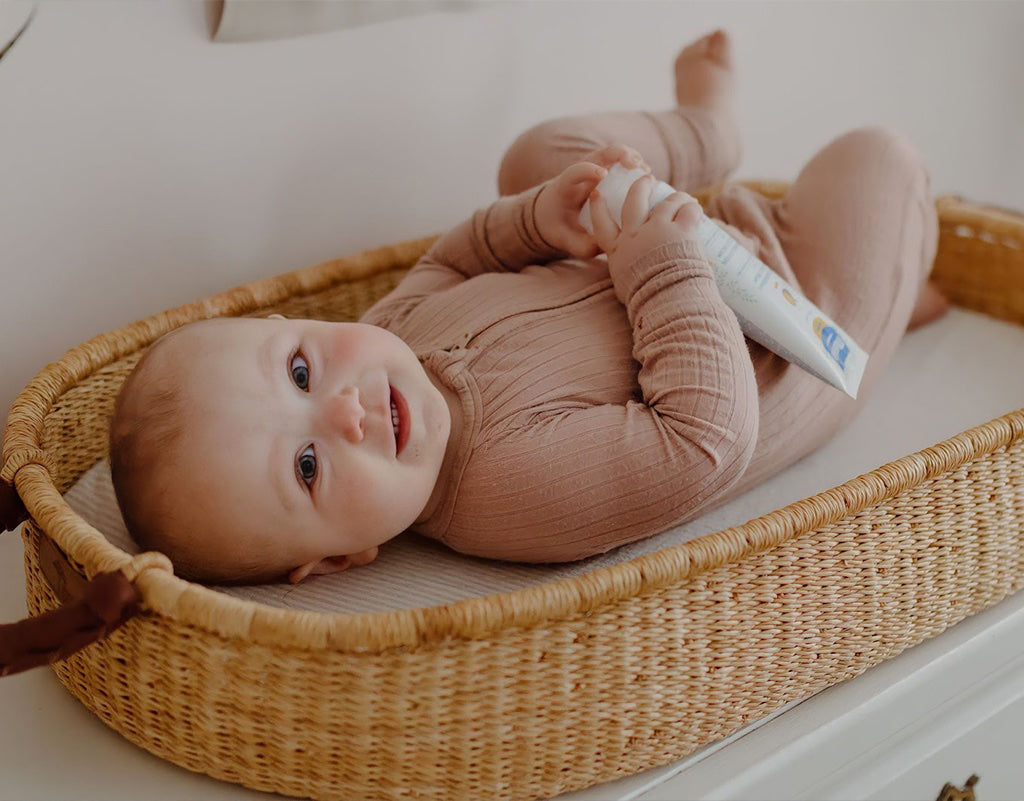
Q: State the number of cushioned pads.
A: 1